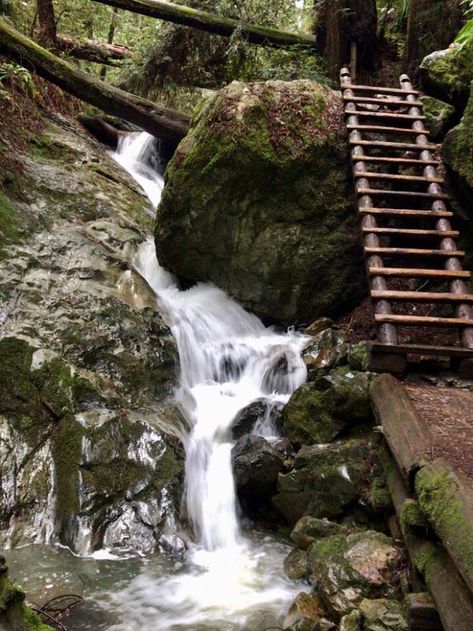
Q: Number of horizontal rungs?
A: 14